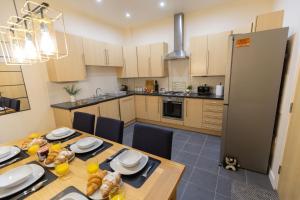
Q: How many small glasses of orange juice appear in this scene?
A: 6